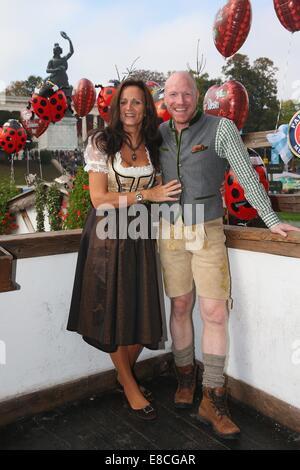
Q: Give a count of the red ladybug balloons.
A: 5